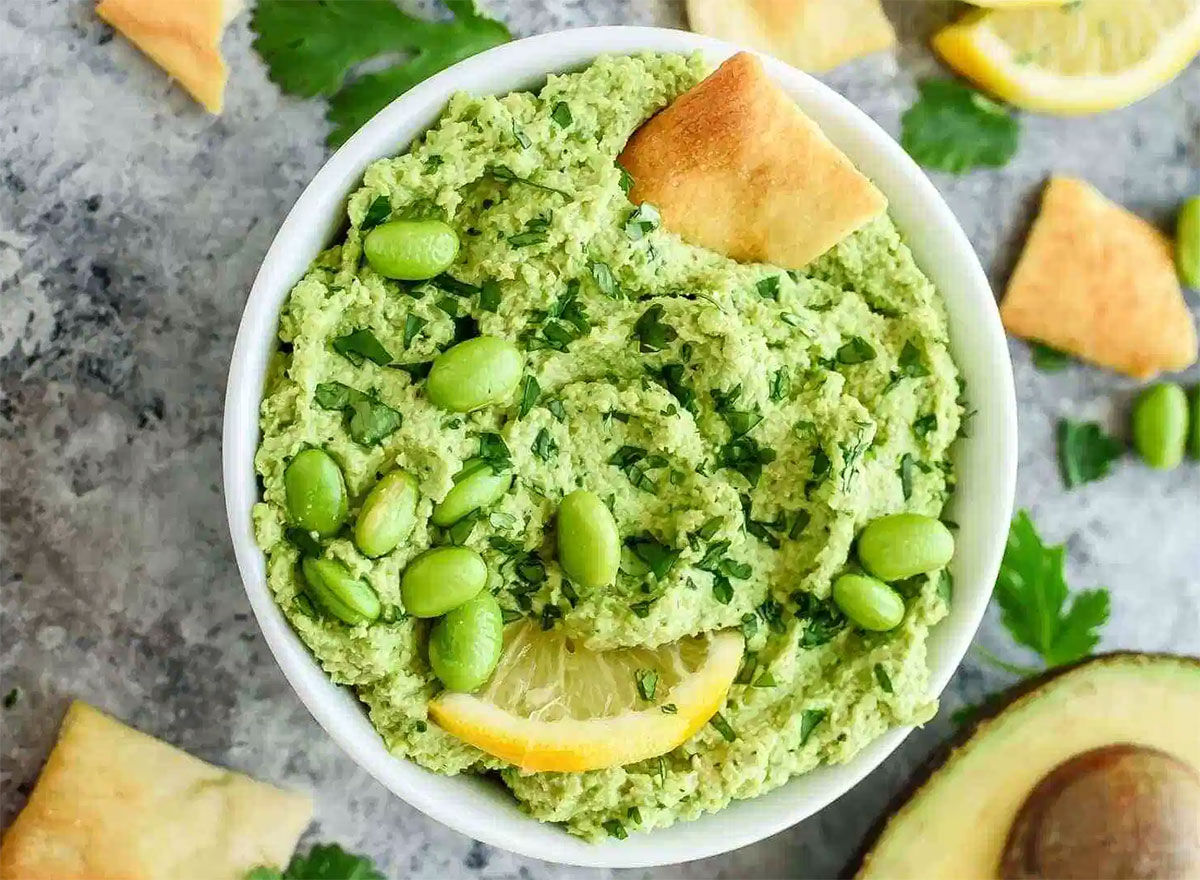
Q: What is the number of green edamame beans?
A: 14